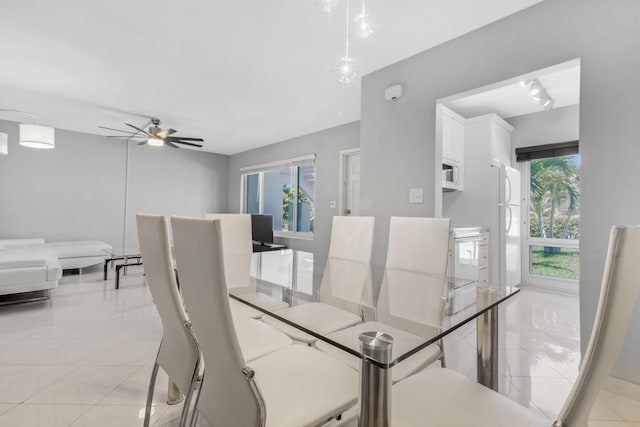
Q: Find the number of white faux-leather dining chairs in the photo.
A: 6